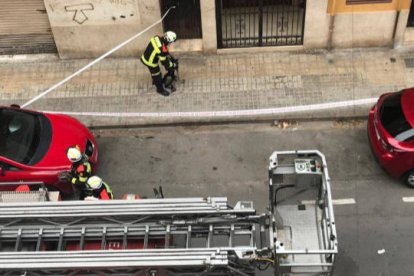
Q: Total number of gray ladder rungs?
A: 12